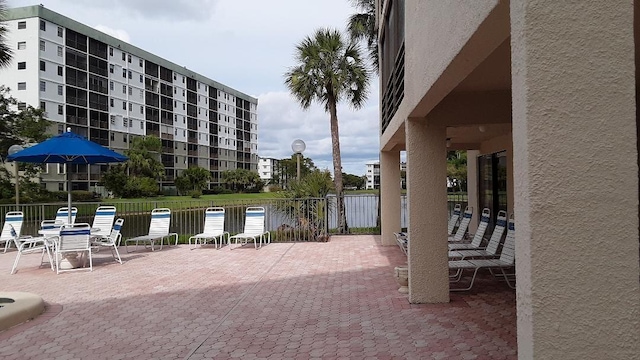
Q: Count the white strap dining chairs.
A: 4